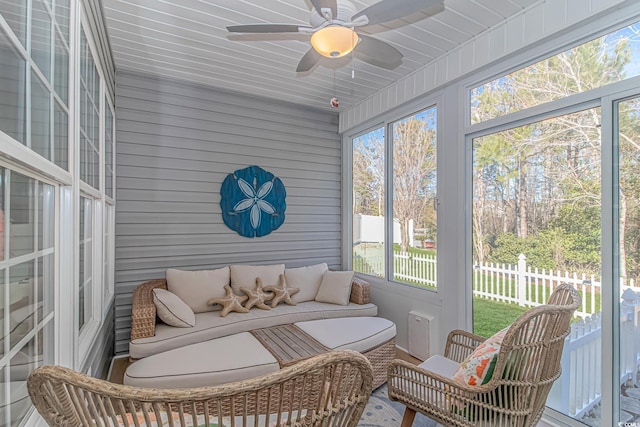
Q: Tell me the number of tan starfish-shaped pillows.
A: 3